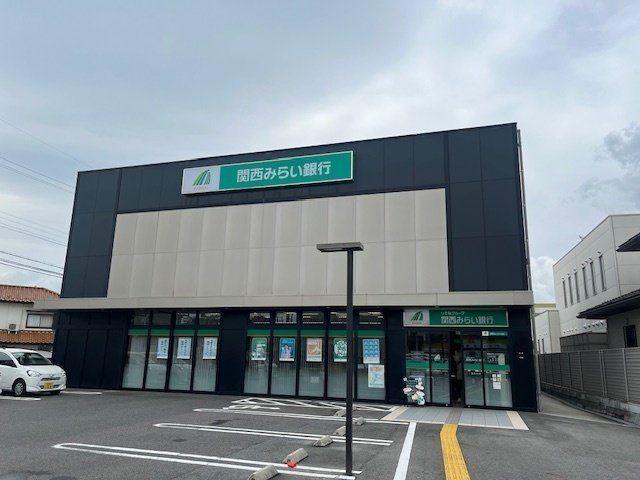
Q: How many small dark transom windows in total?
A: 9